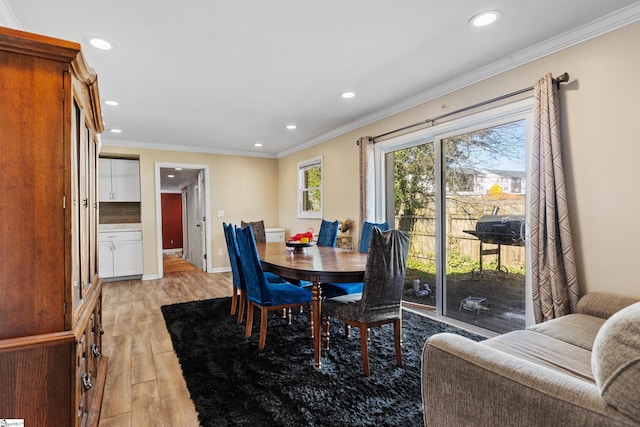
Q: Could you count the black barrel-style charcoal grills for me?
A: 1